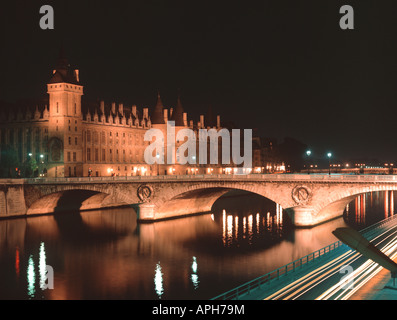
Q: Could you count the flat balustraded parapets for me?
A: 1